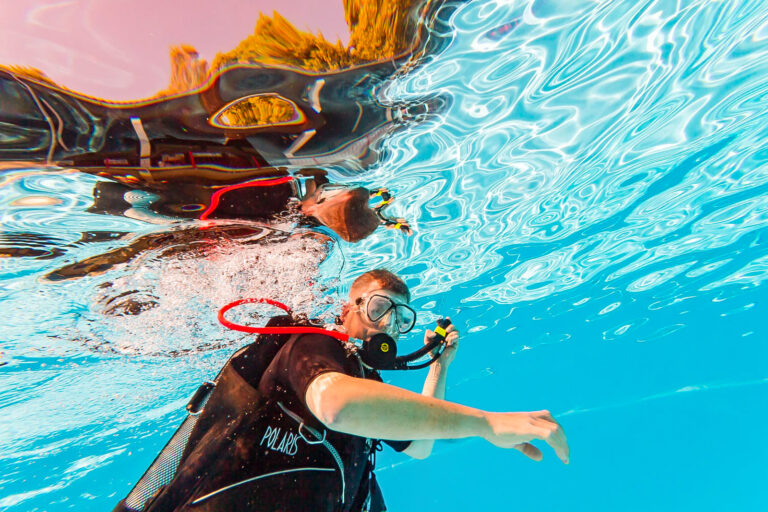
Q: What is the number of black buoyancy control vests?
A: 1